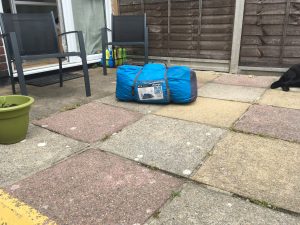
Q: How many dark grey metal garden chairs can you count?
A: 2